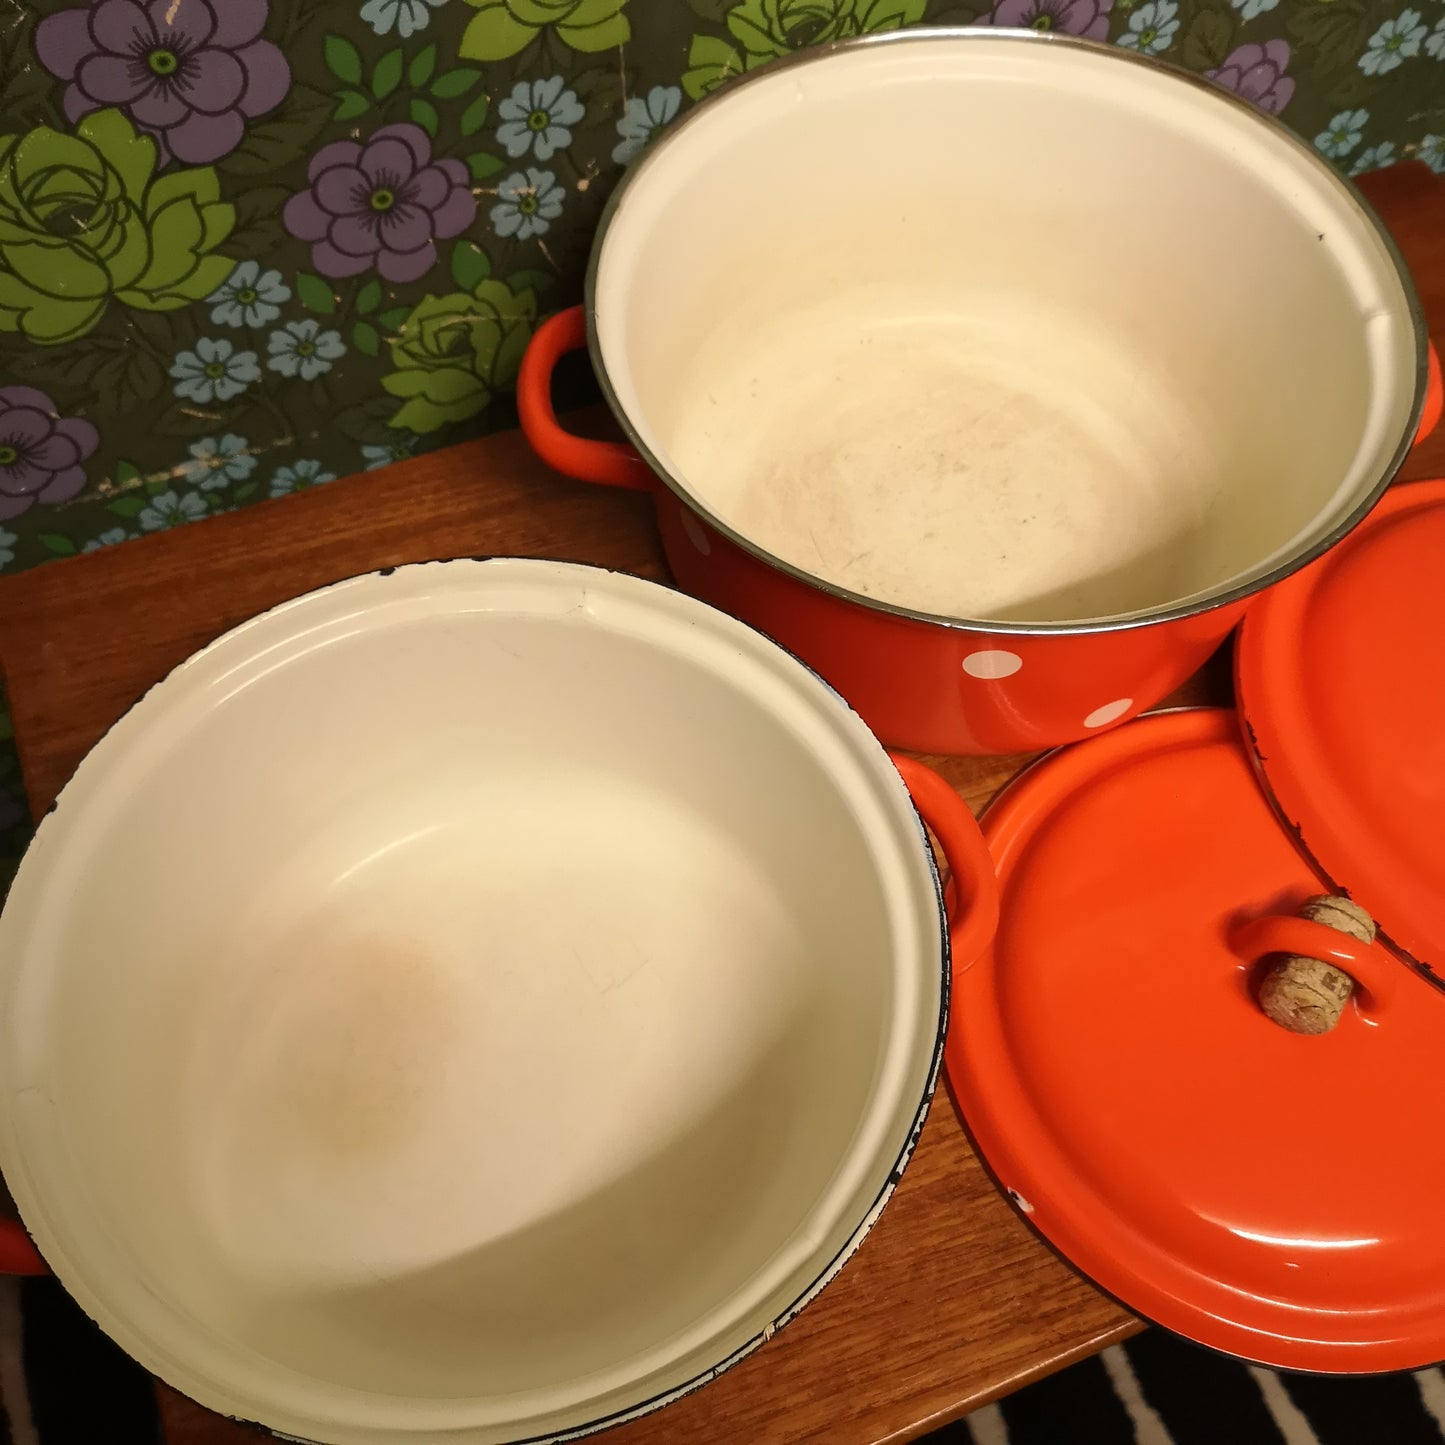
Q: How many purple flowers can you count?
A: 5